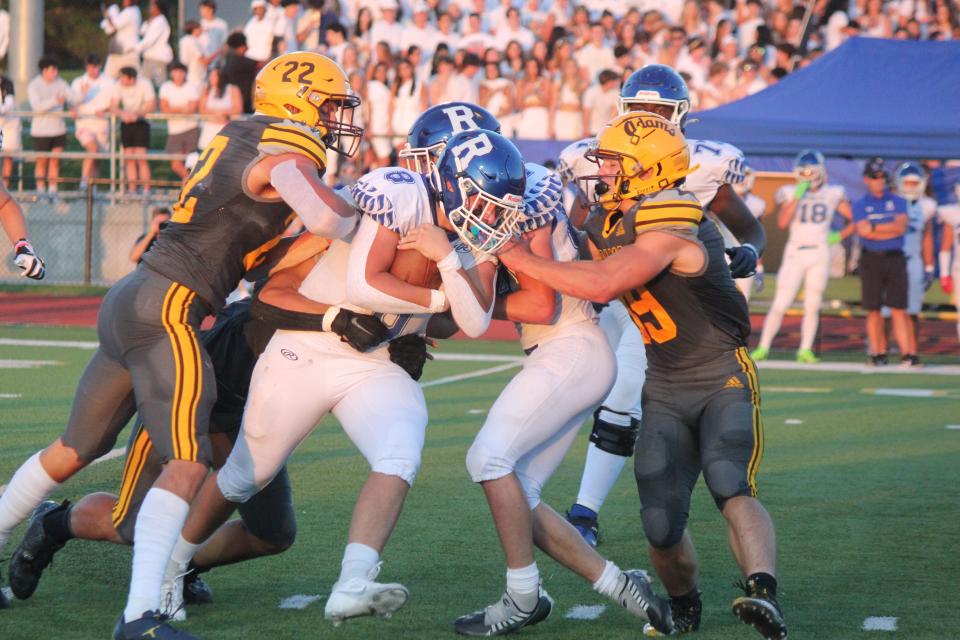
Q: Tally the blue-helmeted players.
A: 5